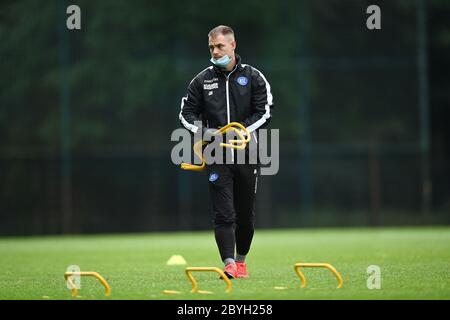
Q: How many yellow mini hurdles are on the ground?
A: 3